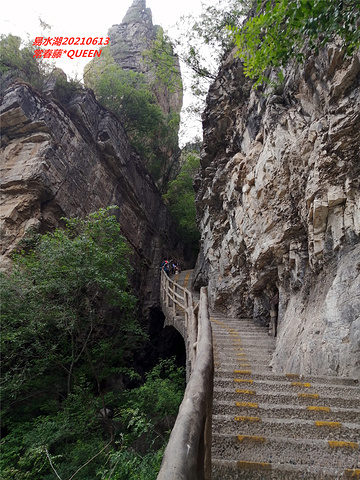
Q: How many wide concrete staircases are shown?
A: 1